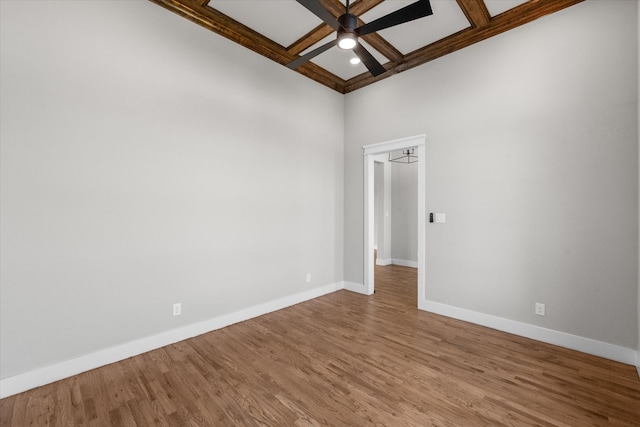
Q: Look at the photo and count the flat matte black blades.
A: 4